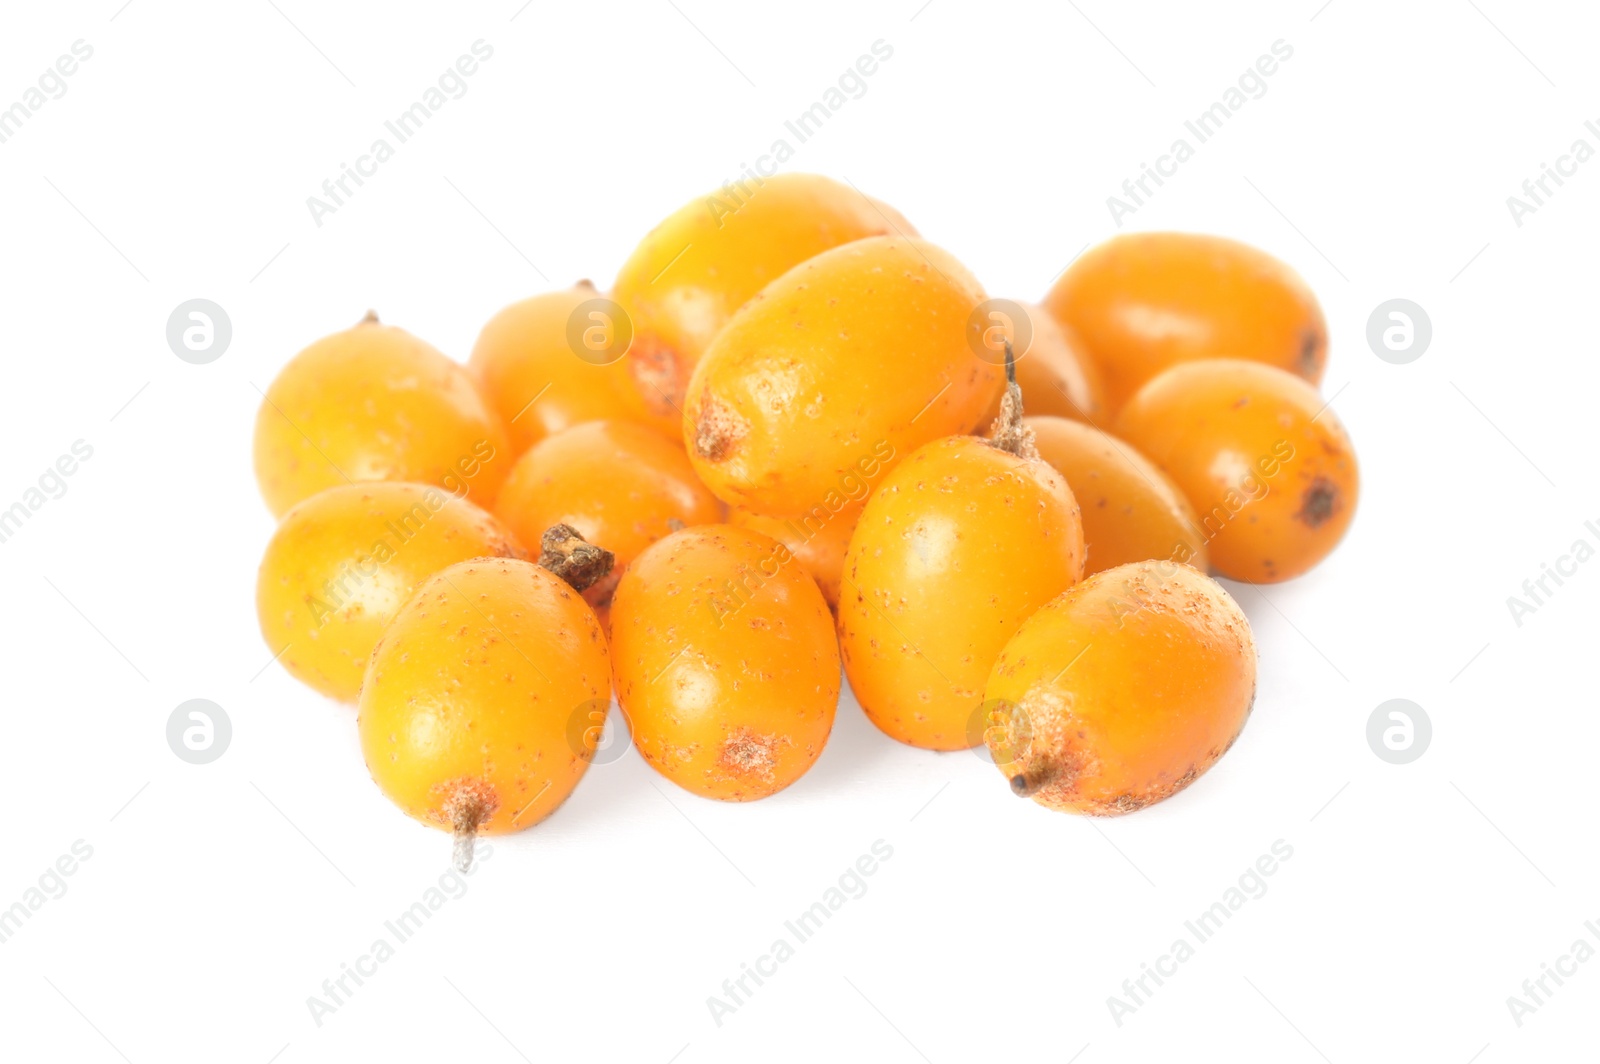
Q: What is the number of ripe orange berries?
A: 15